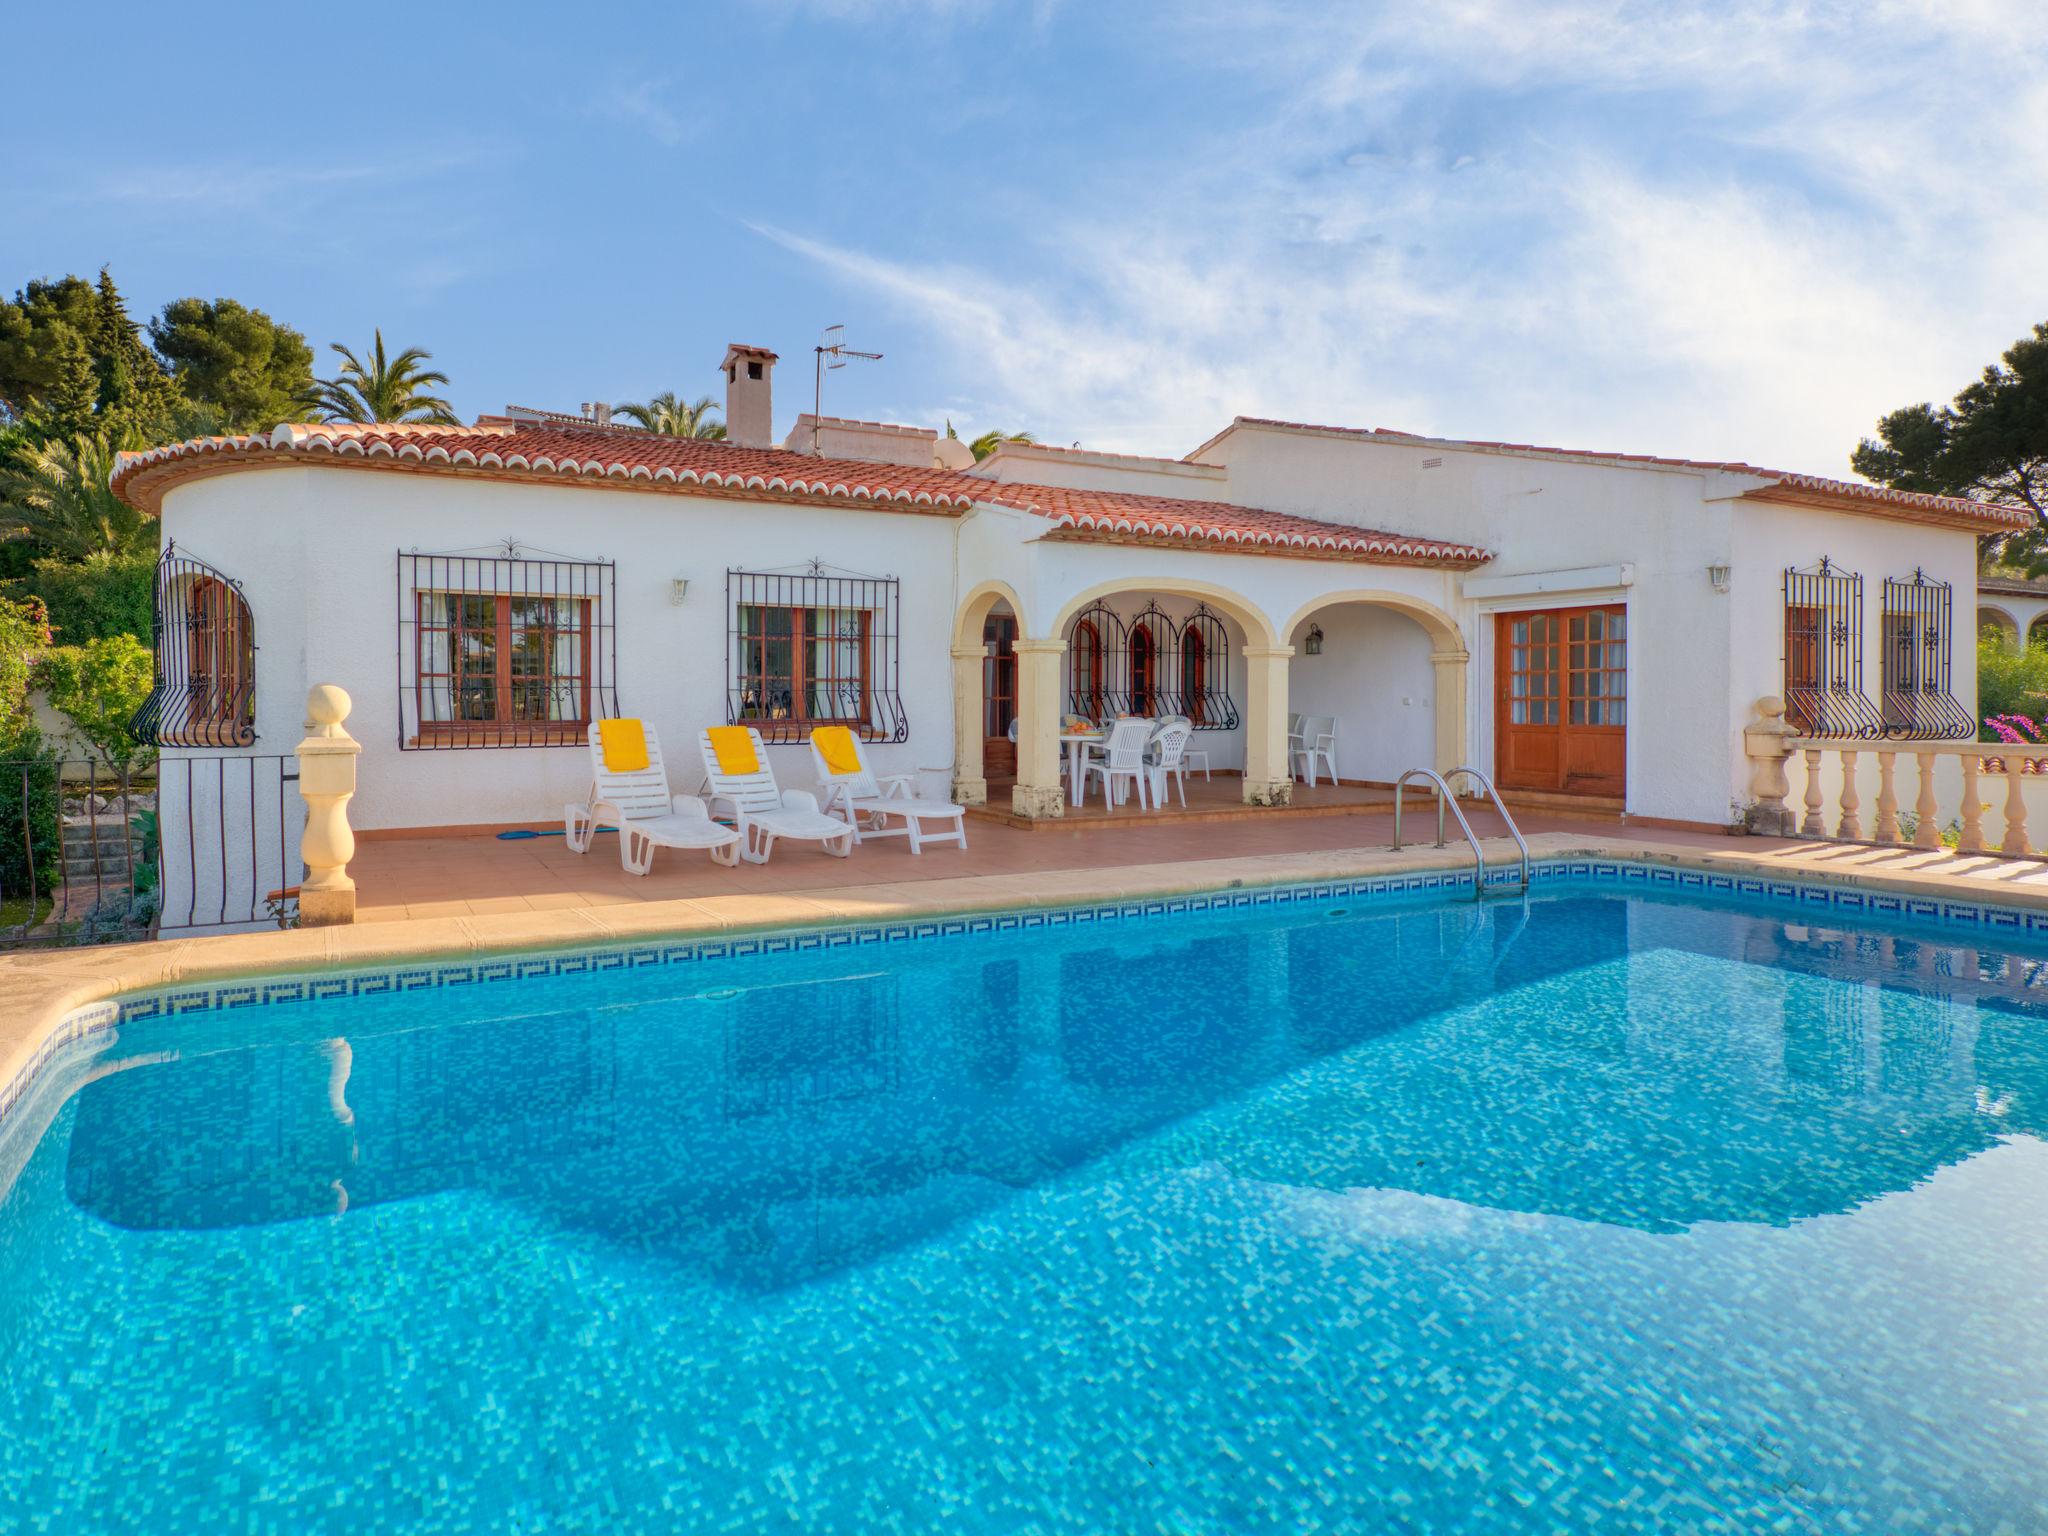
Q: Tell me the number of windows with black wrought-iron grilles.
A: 8